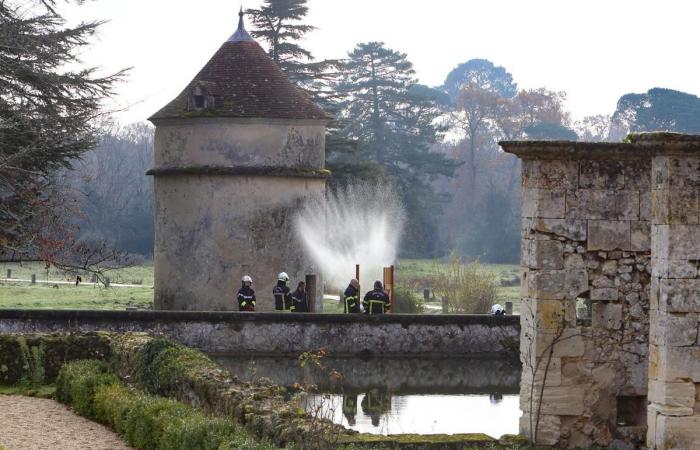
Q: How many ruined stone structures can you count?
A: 1